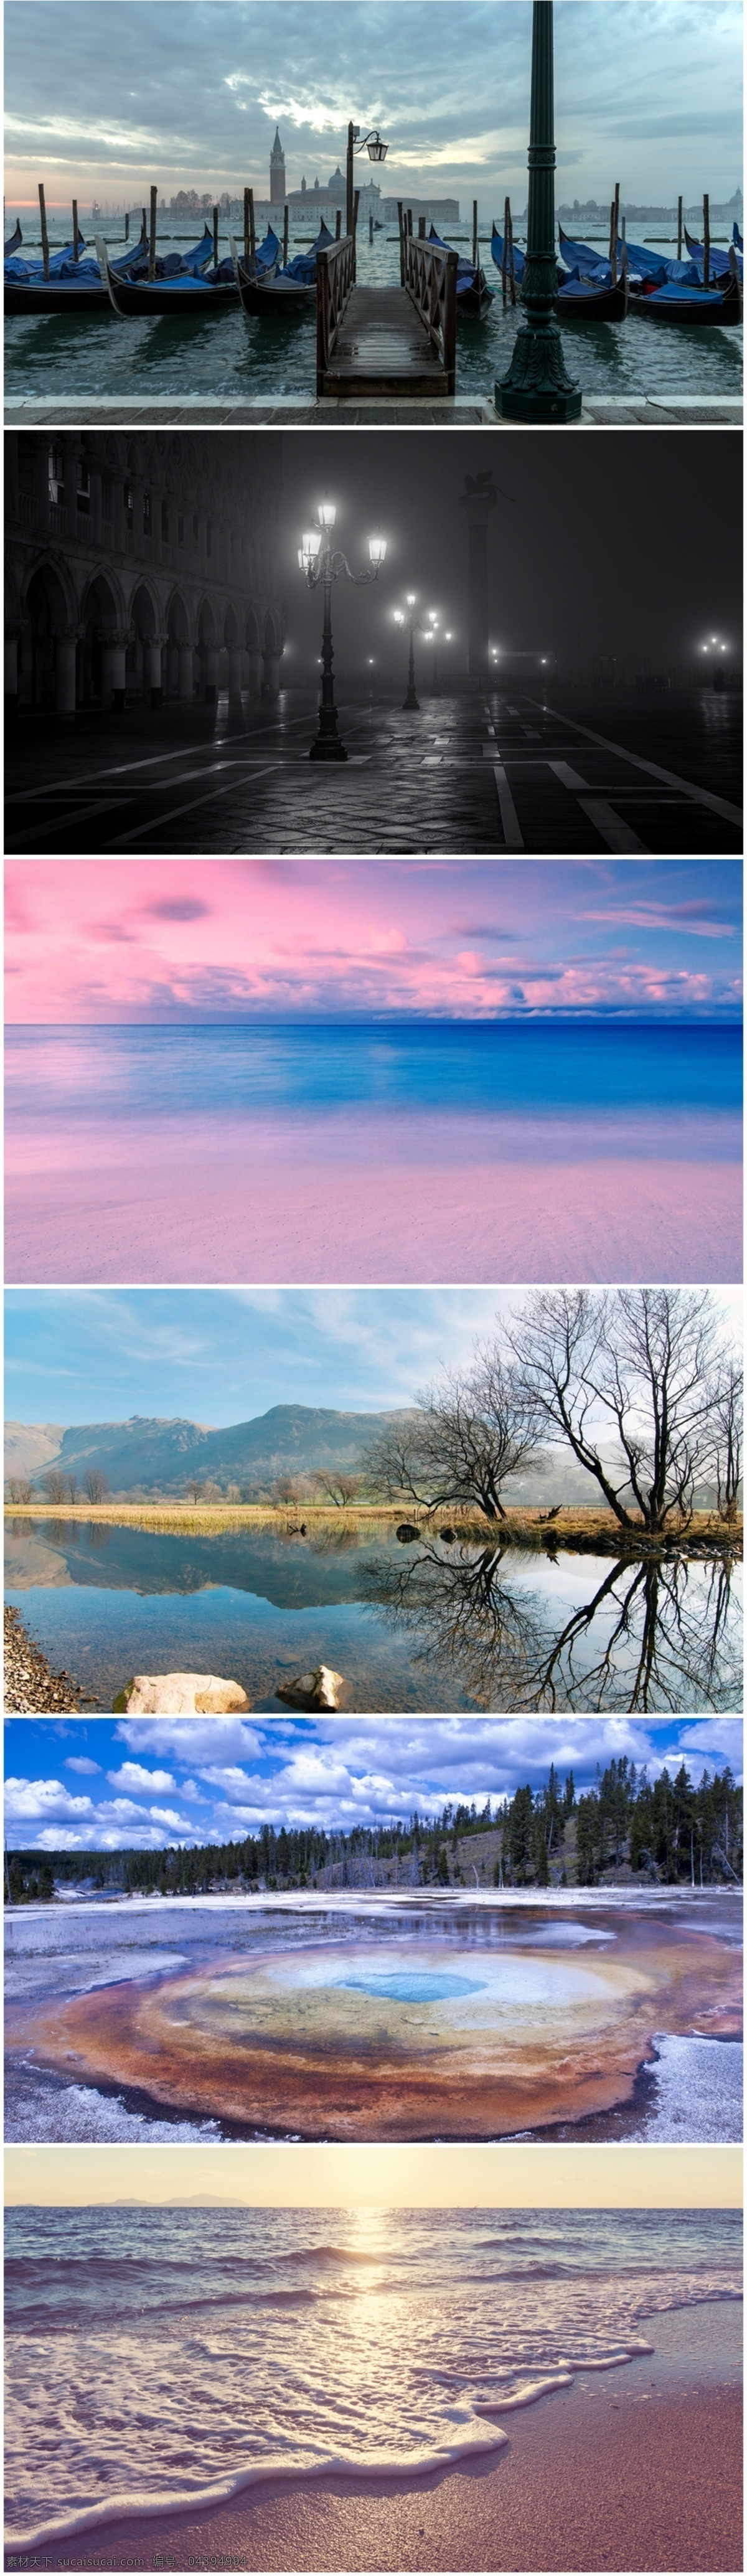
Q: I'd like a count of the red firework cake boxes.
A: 0